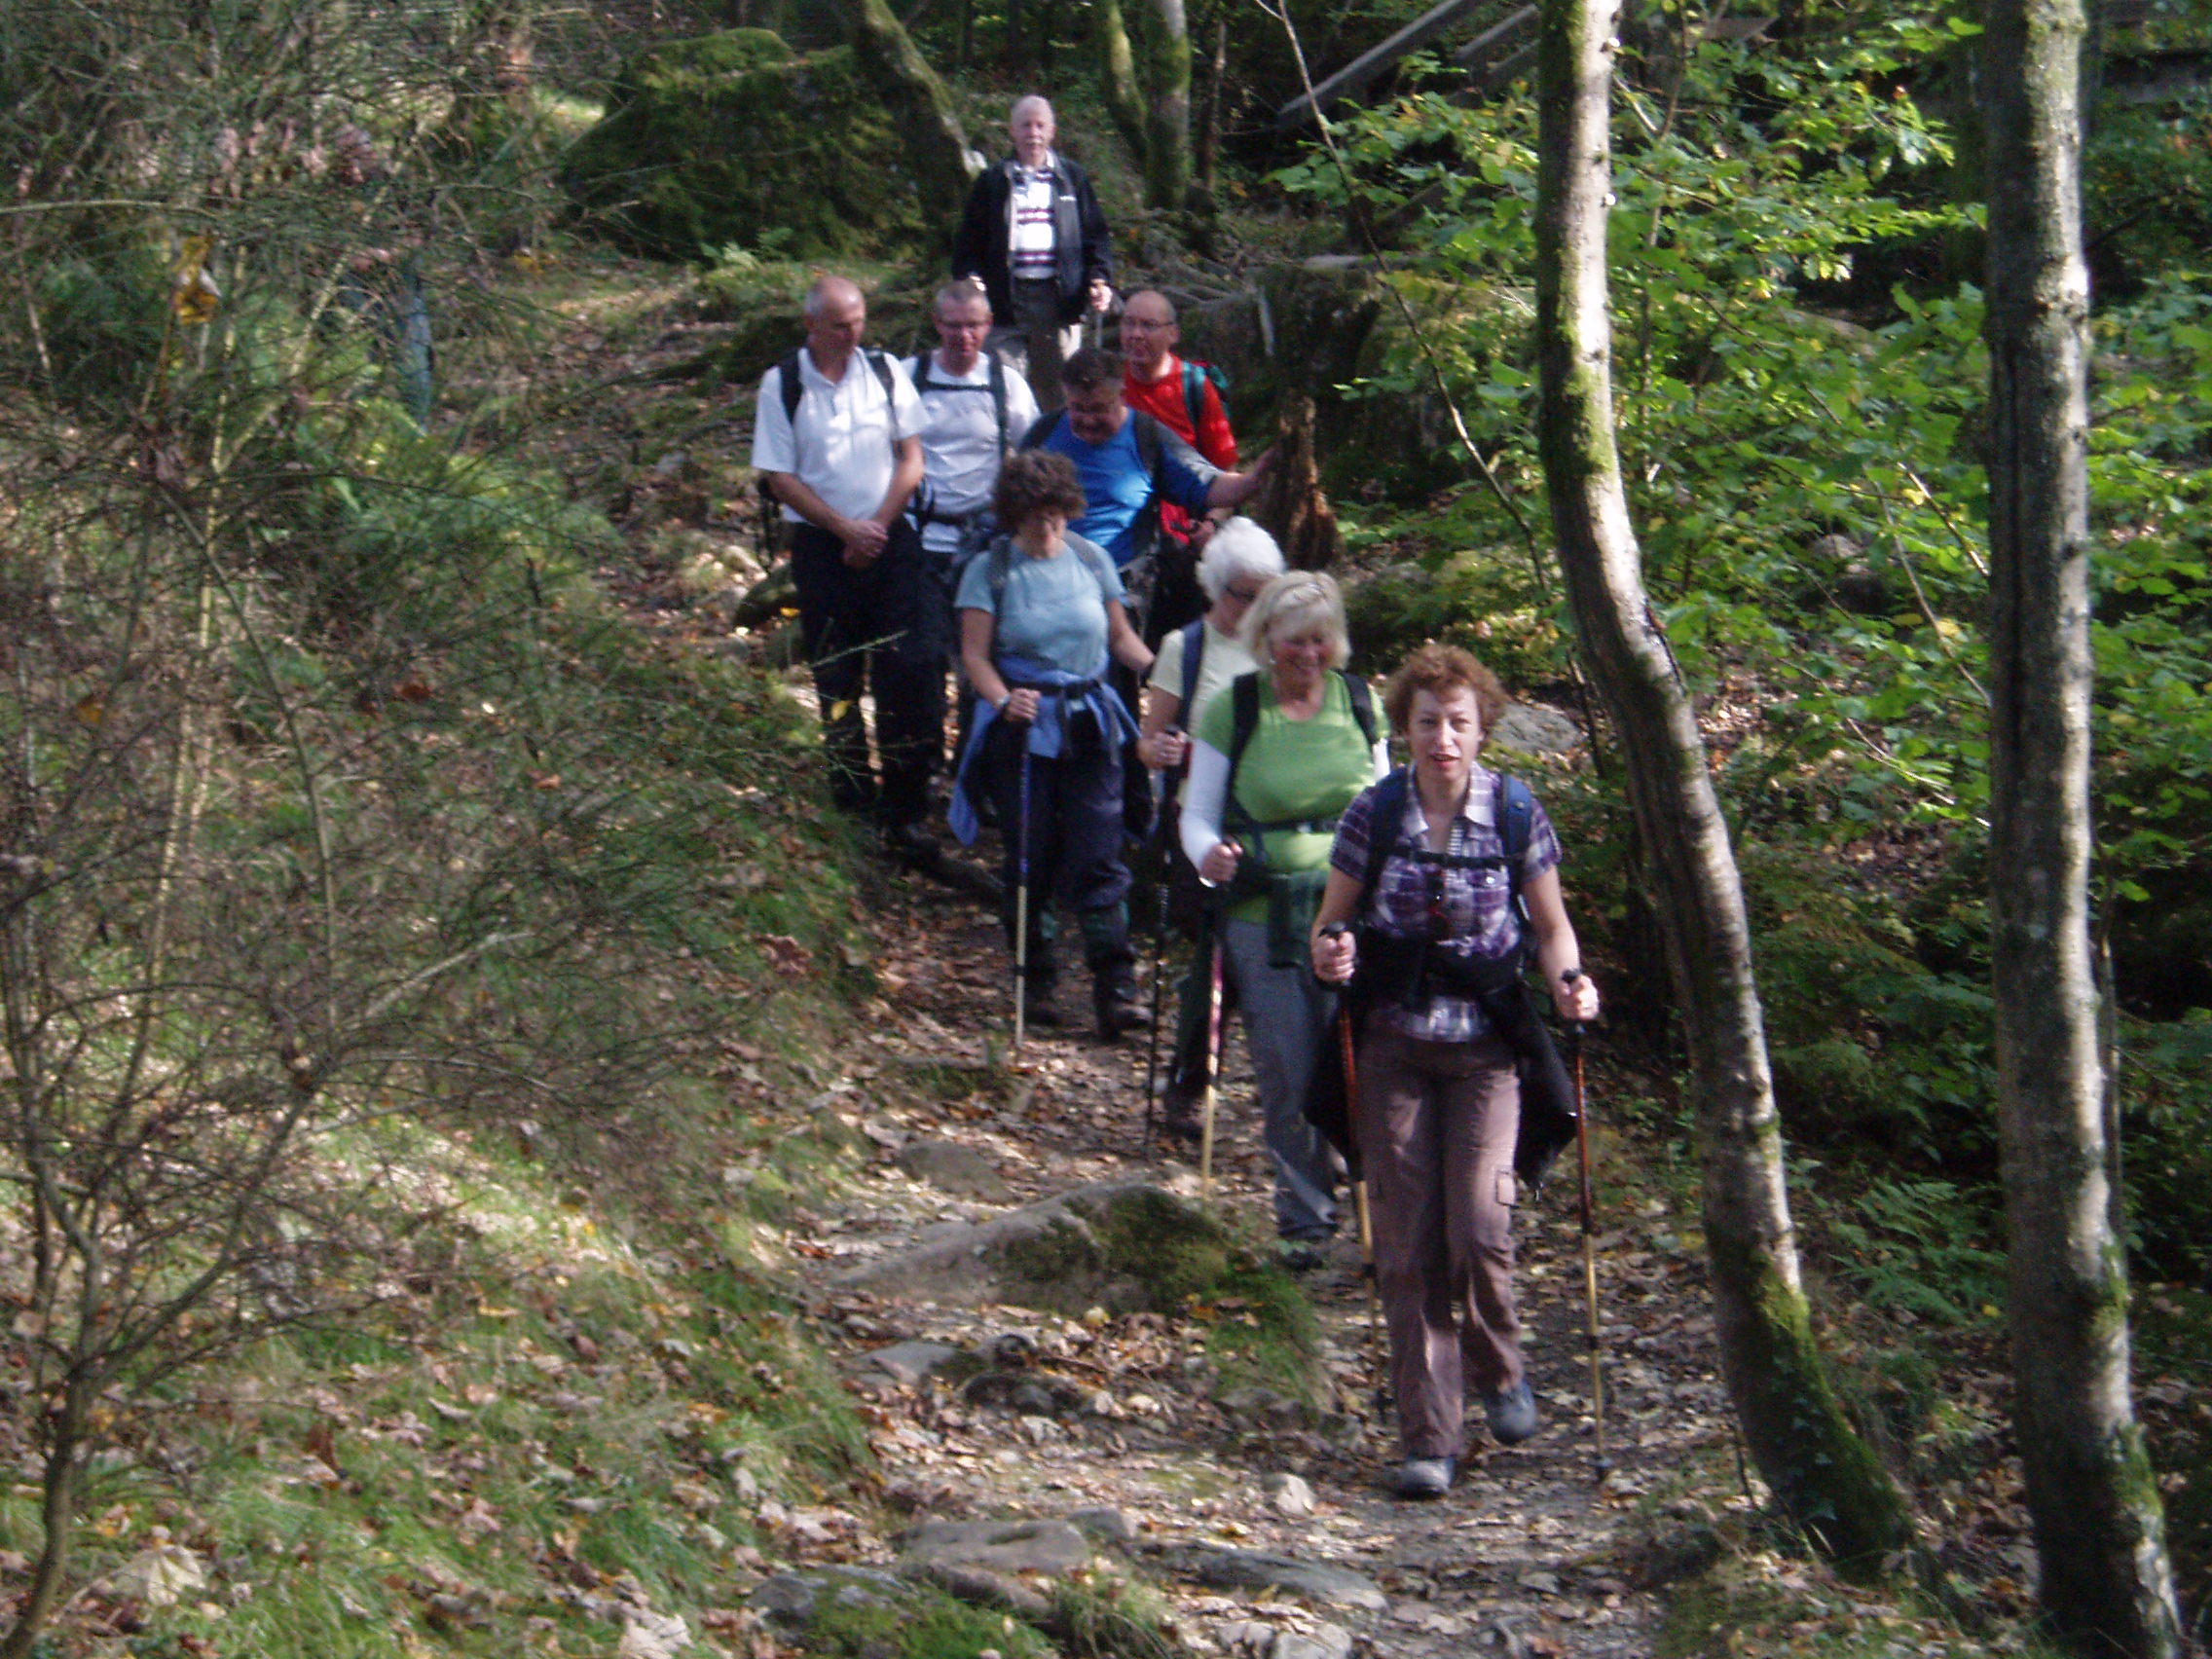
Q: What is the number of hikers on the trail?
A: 9